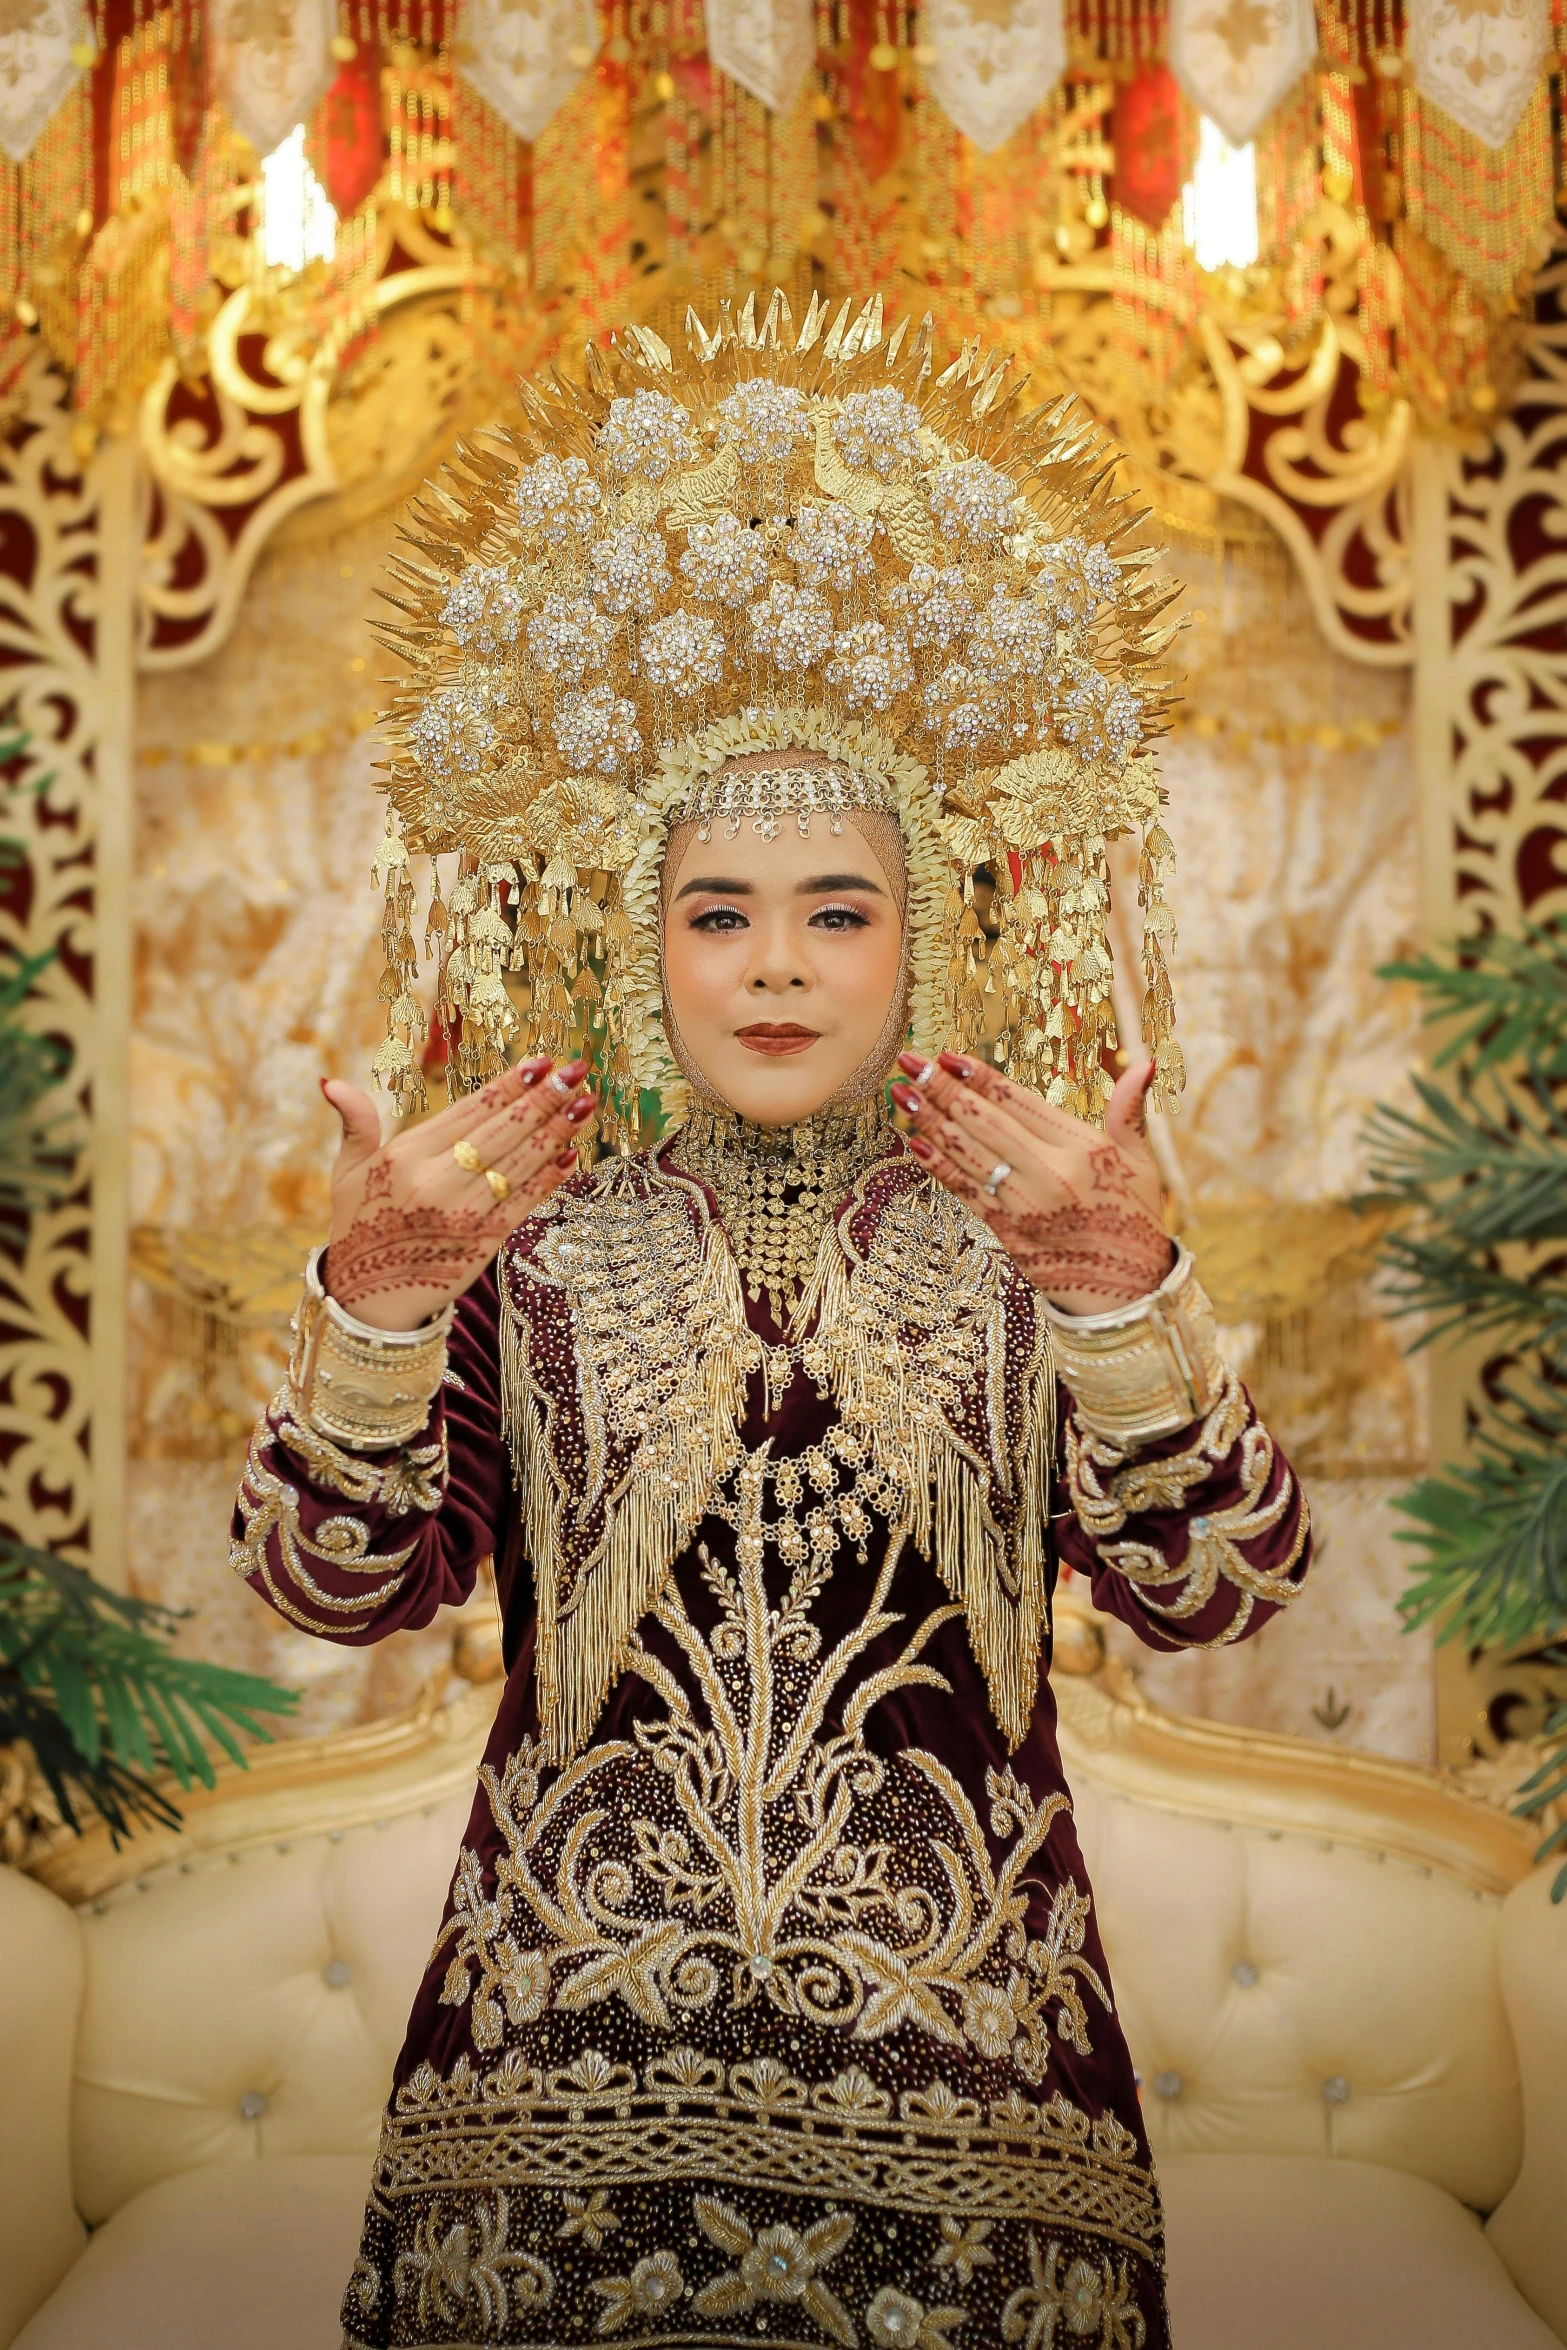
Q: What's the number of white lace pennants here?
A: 7